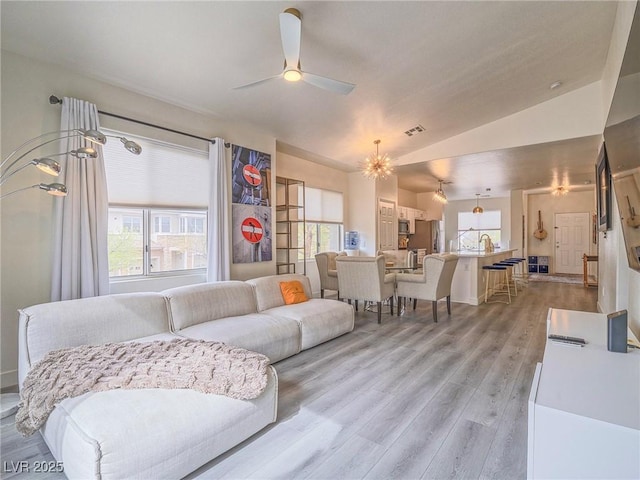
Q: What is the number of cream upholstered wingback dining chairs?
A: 4